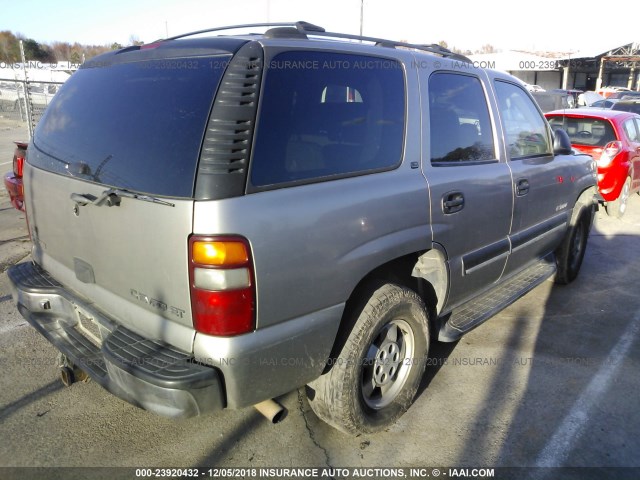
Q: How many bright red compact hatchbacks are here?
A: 1